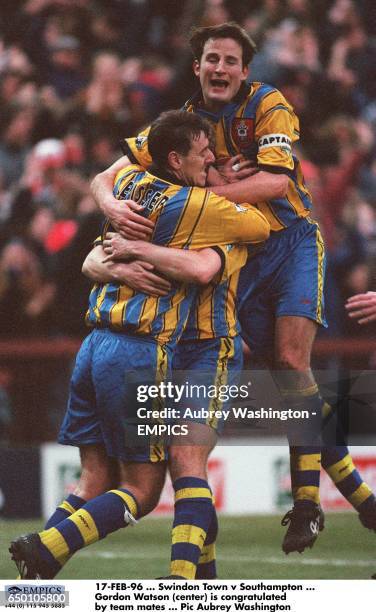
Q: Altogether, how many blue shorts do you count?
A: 3